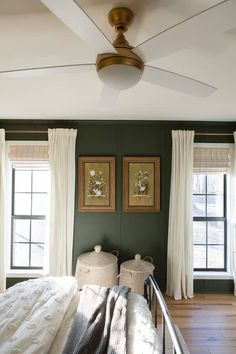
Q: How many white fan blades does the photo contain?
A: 5